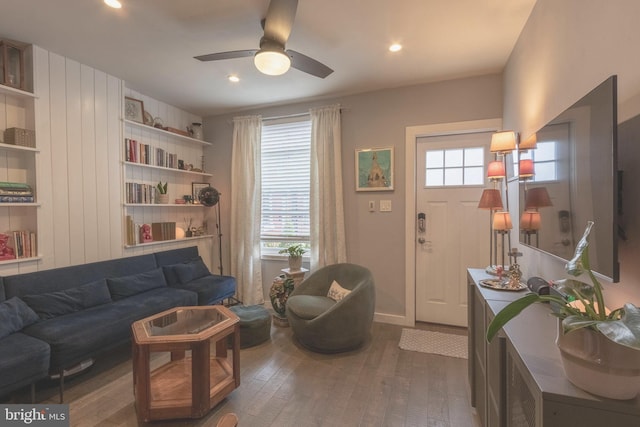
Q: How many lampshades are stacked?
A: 4